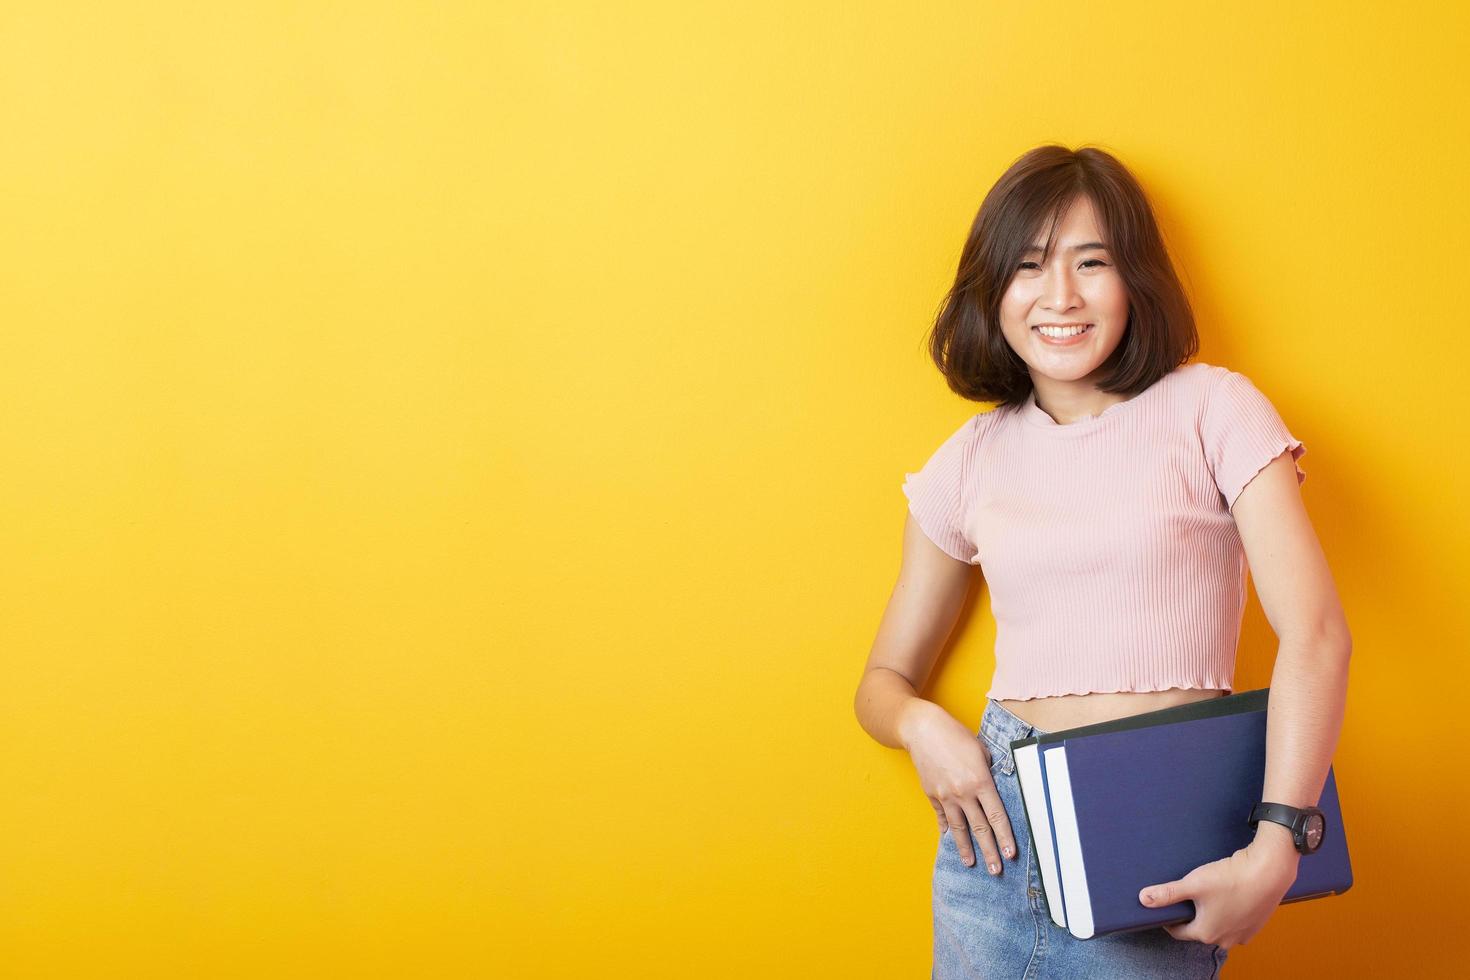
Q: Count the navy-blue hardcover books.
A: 1